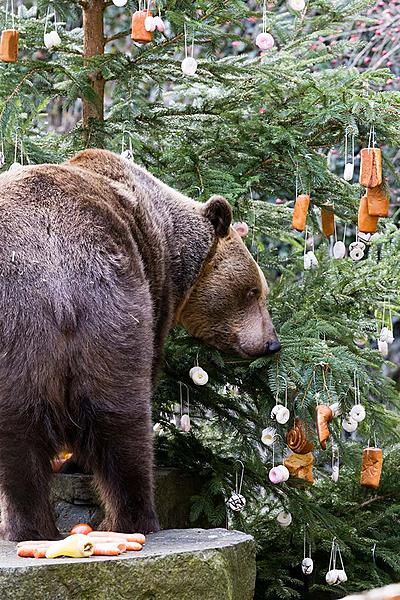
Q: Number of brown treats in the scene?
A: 11